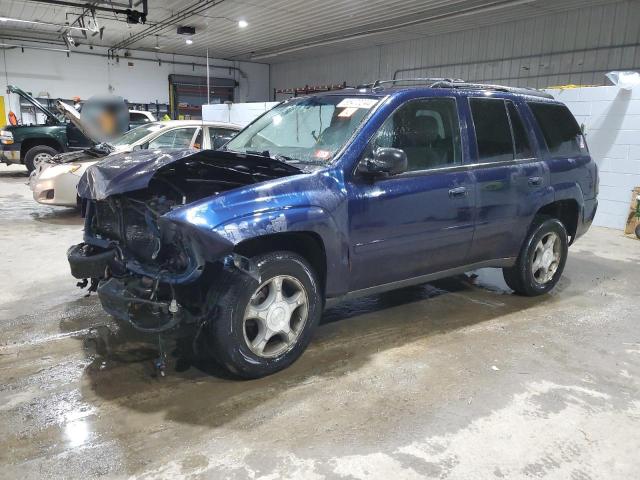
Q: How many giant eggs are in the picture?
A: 0